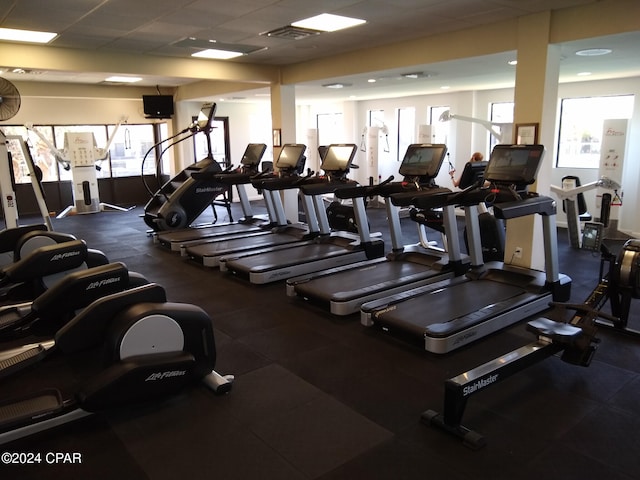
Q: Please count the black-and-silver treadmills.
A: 5